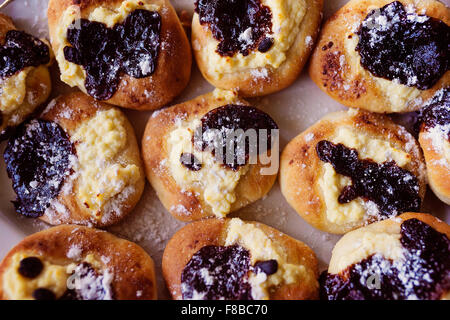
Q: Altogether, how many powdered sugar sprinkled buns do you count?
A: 11